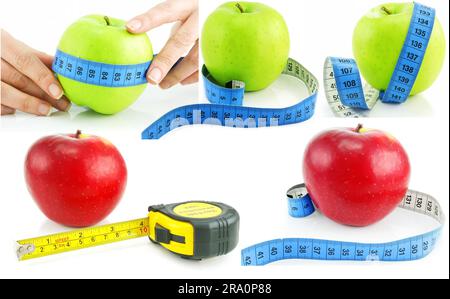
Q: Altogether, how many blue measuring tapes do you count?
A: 4